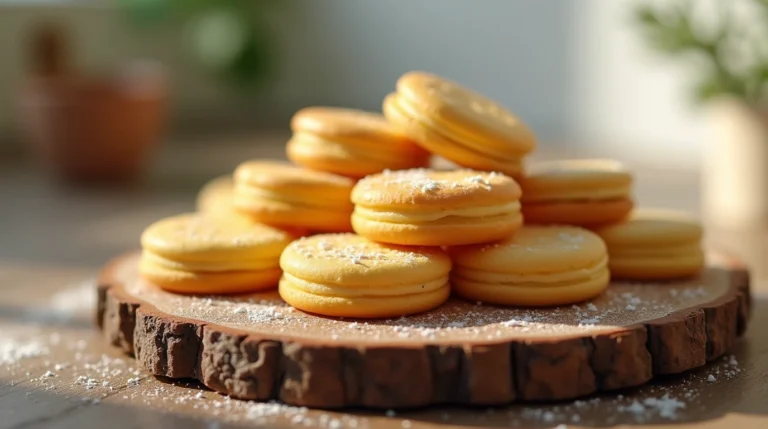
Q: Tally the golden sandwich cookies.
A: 10